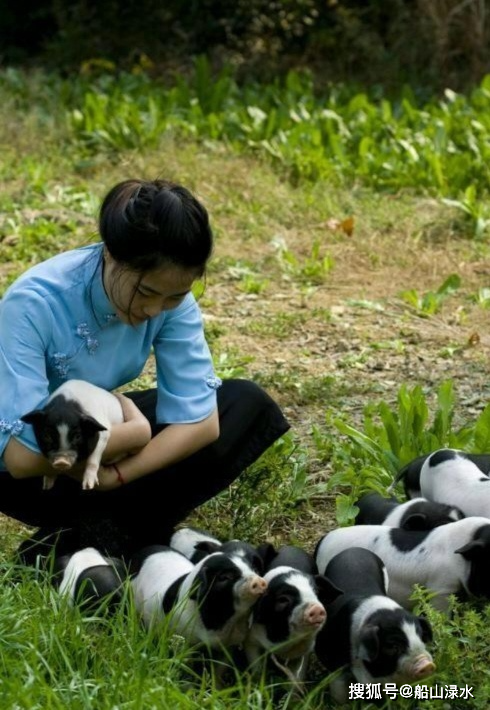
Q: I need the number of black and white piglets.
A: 10